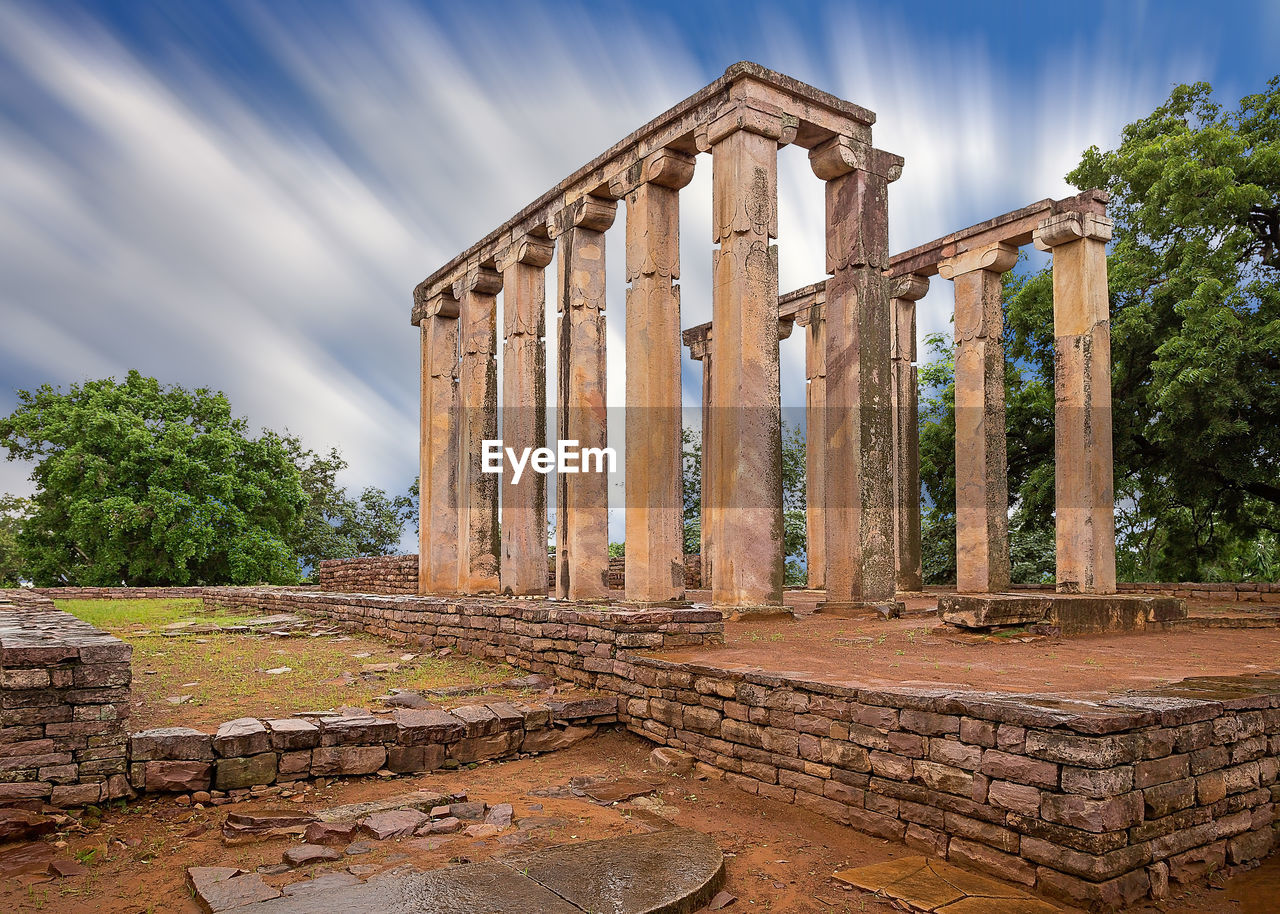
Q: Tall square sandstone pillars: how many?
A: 12